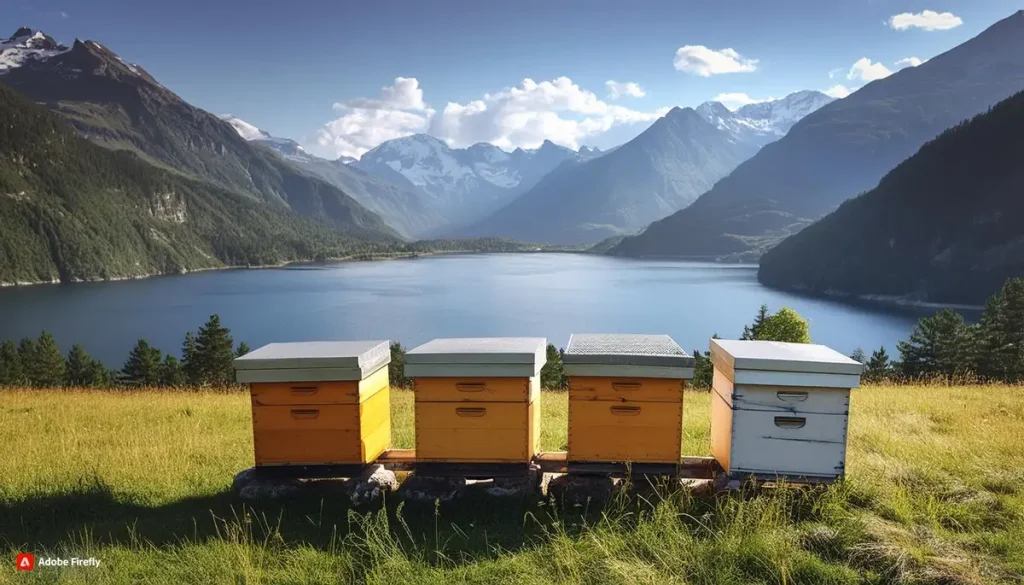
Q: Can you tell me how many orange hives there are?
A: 3